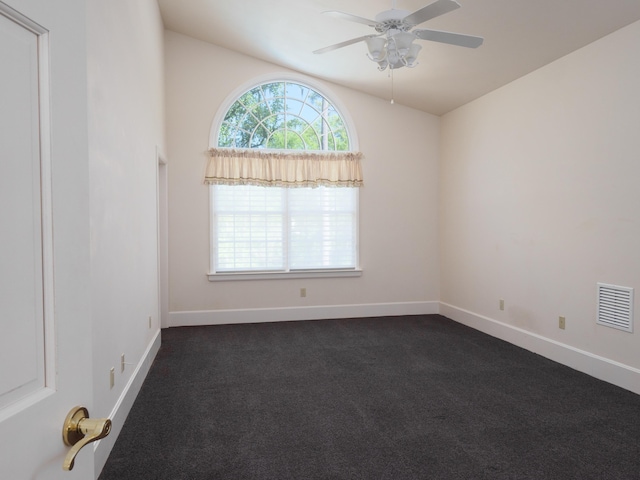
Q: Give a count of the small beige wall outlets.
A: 6